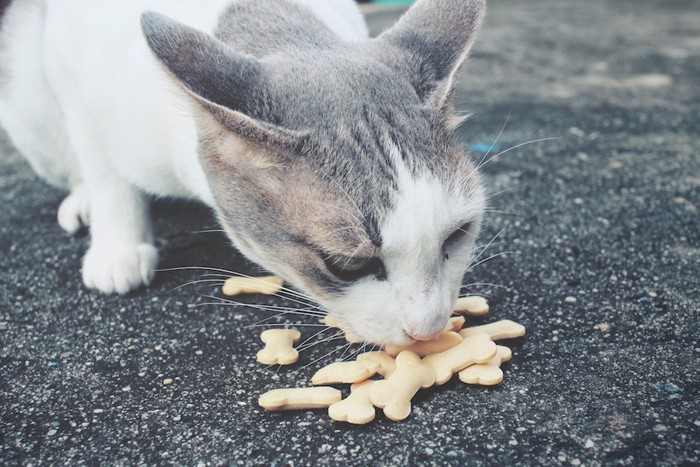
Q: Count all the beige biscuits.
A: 14